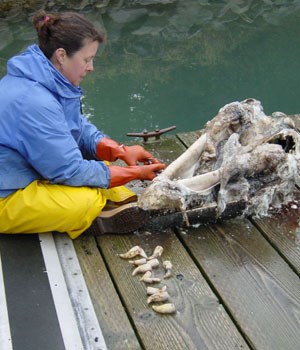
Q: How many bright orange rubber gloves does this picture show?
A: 2